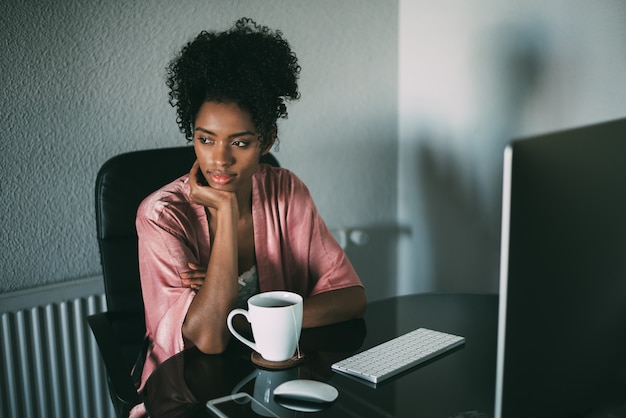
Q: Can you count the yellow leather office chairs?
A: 0